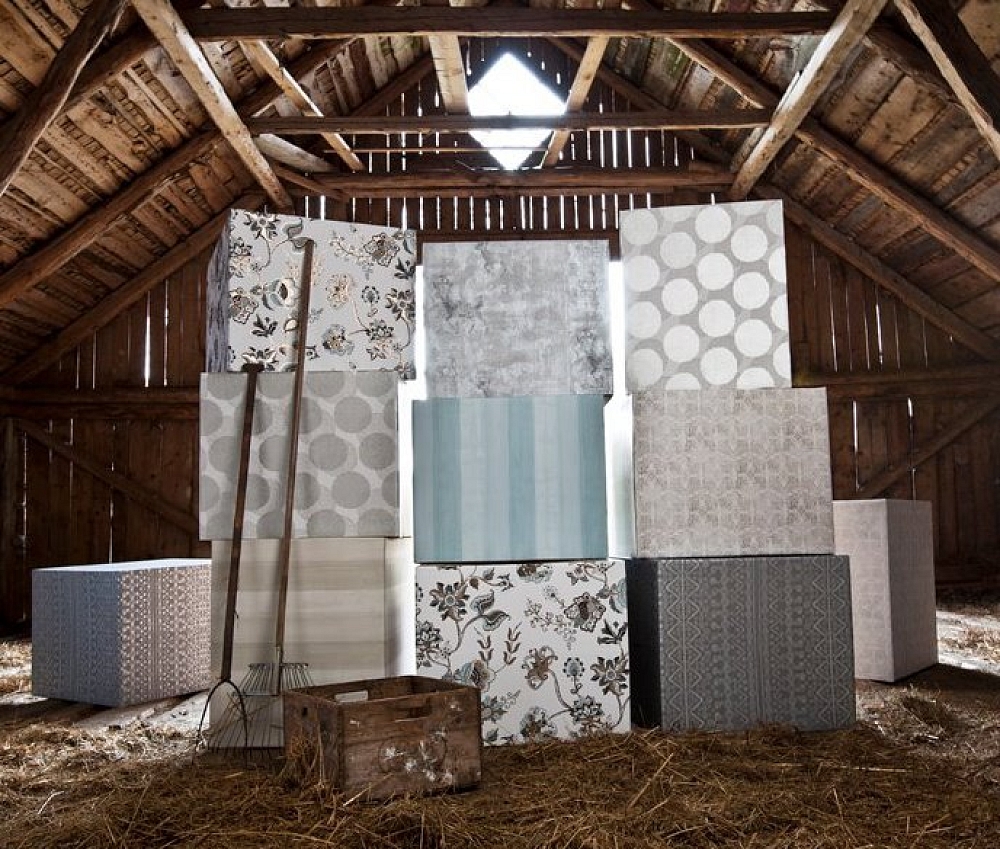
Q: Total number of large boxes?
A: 11